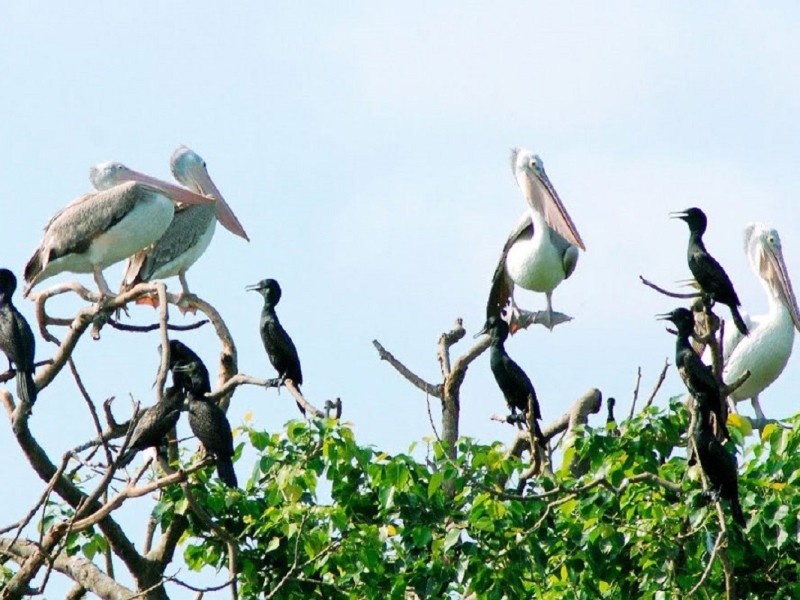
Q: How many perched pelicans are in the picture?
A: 4